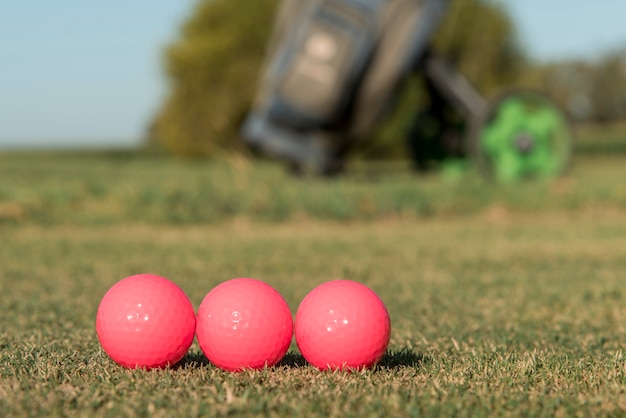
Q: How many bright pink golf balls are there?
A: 3